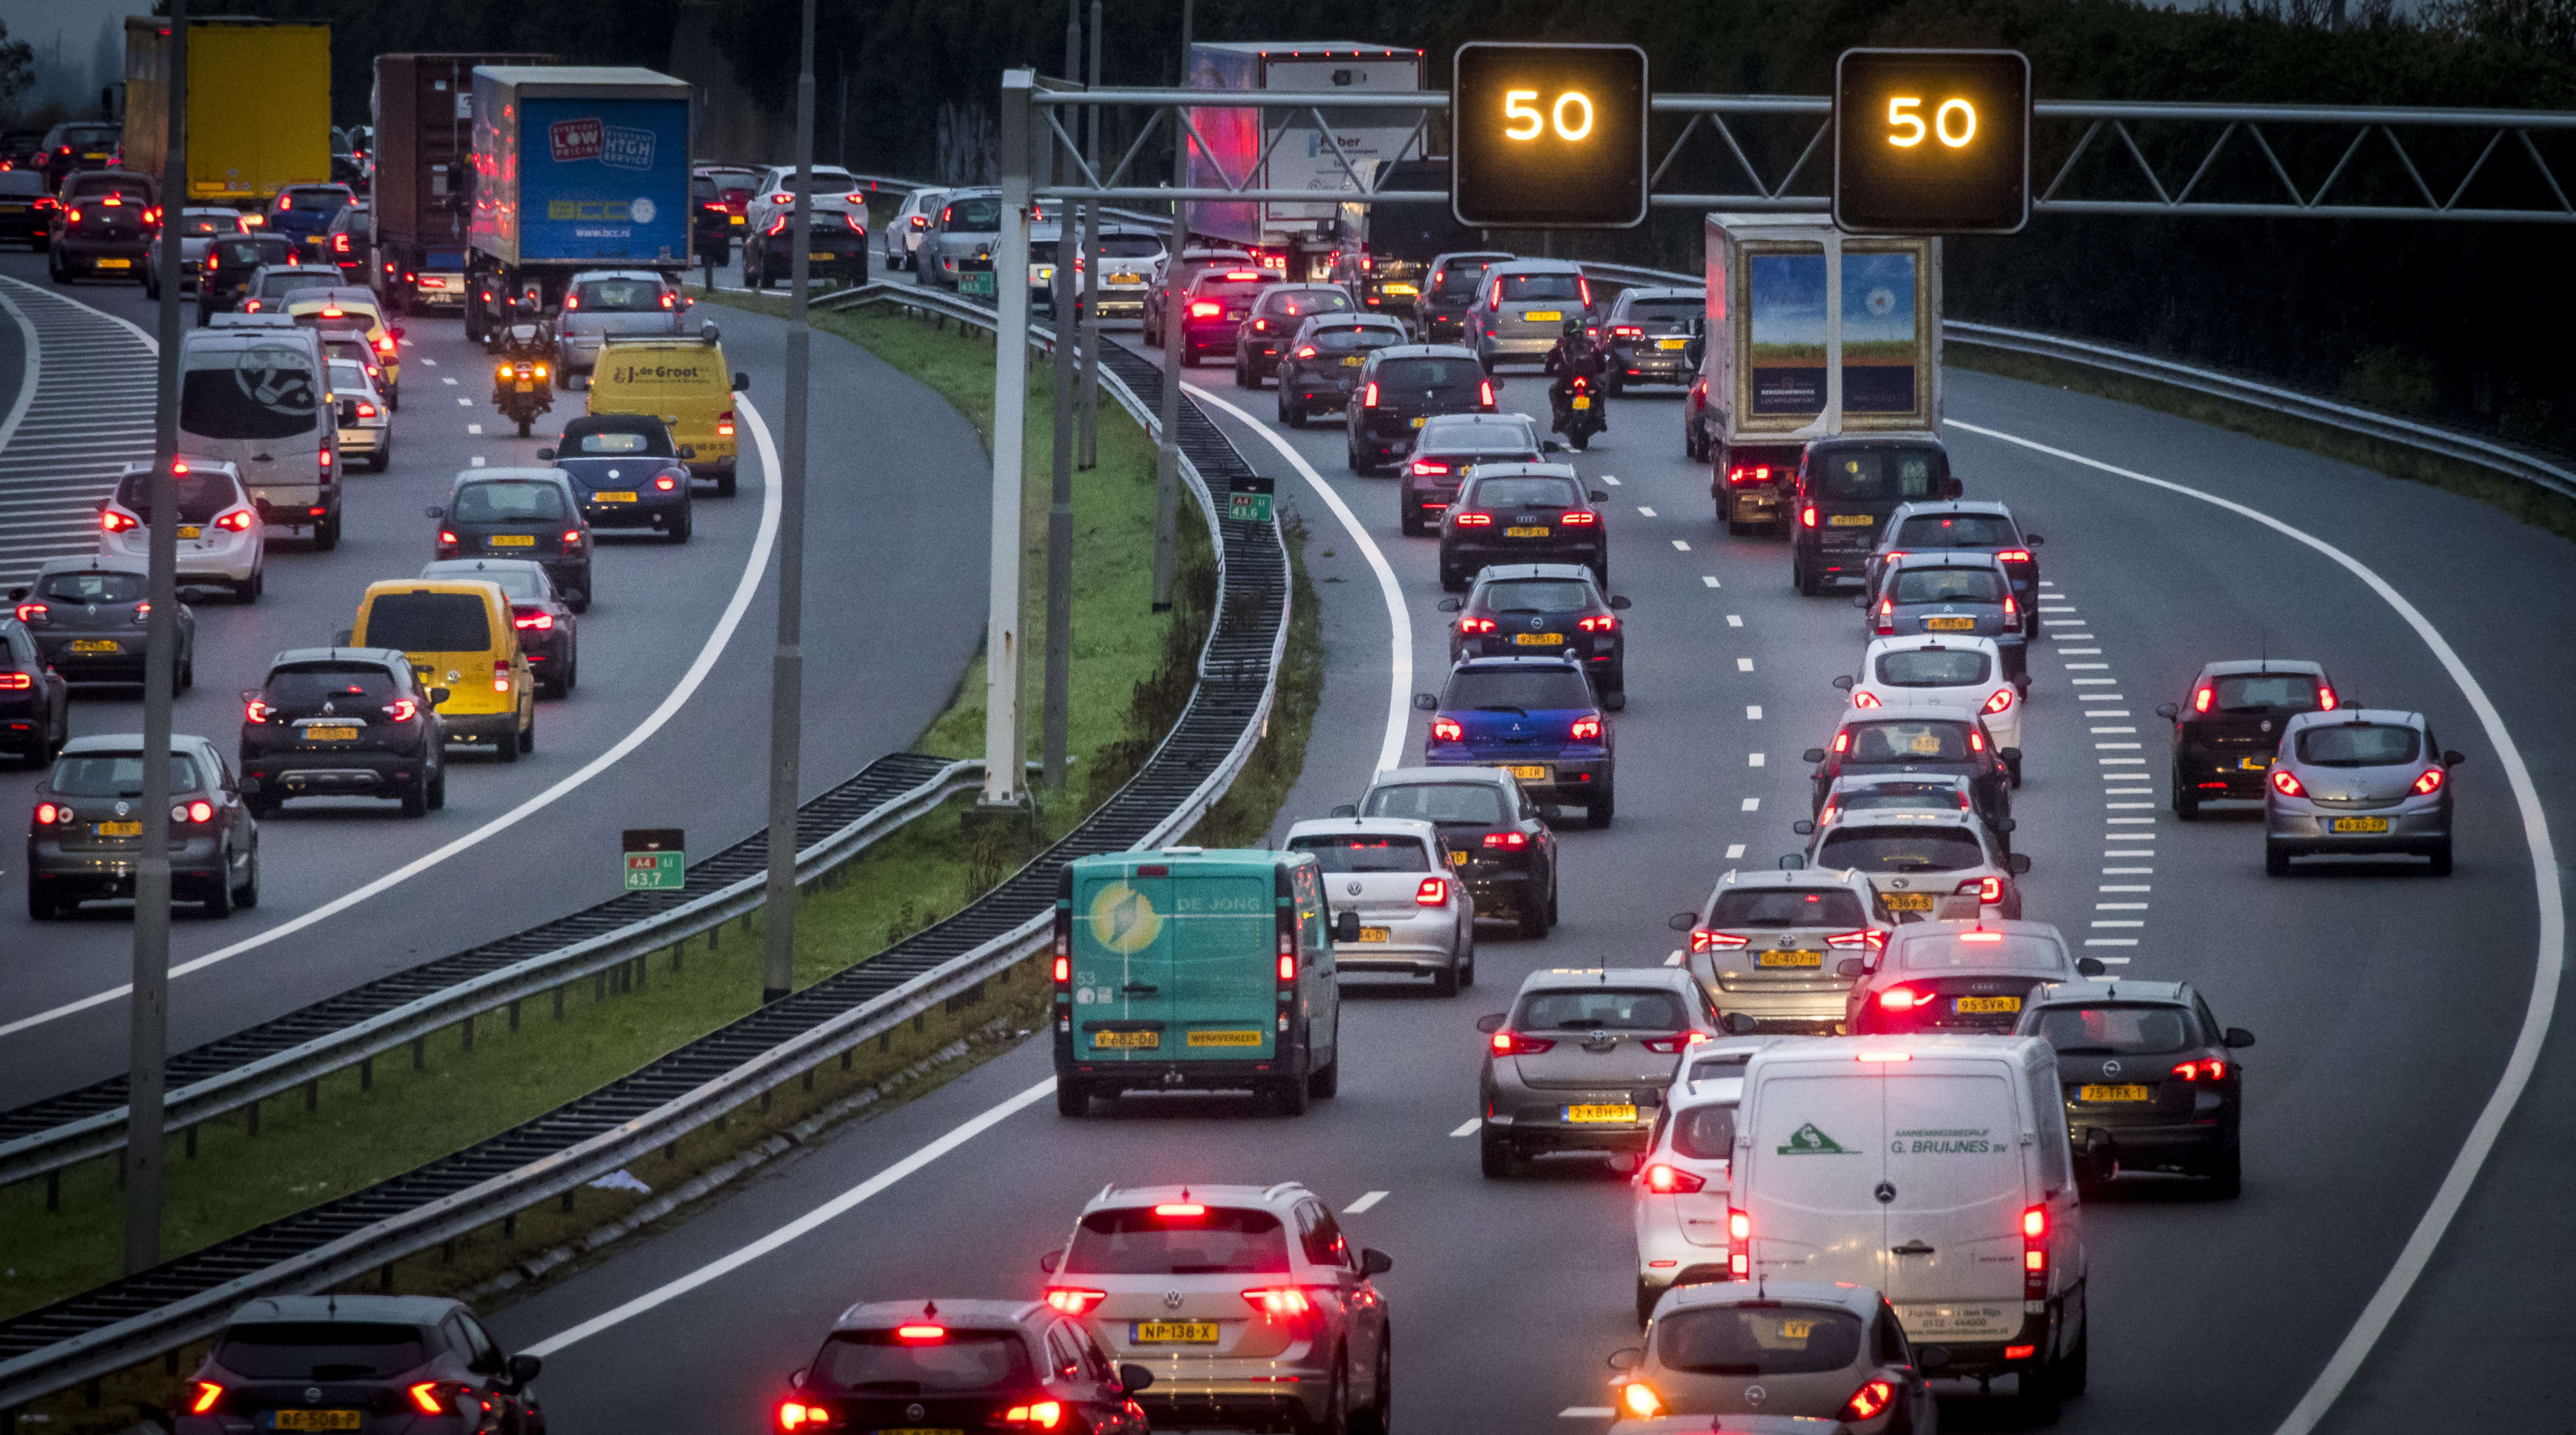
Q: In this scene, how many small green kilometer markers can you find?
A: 3